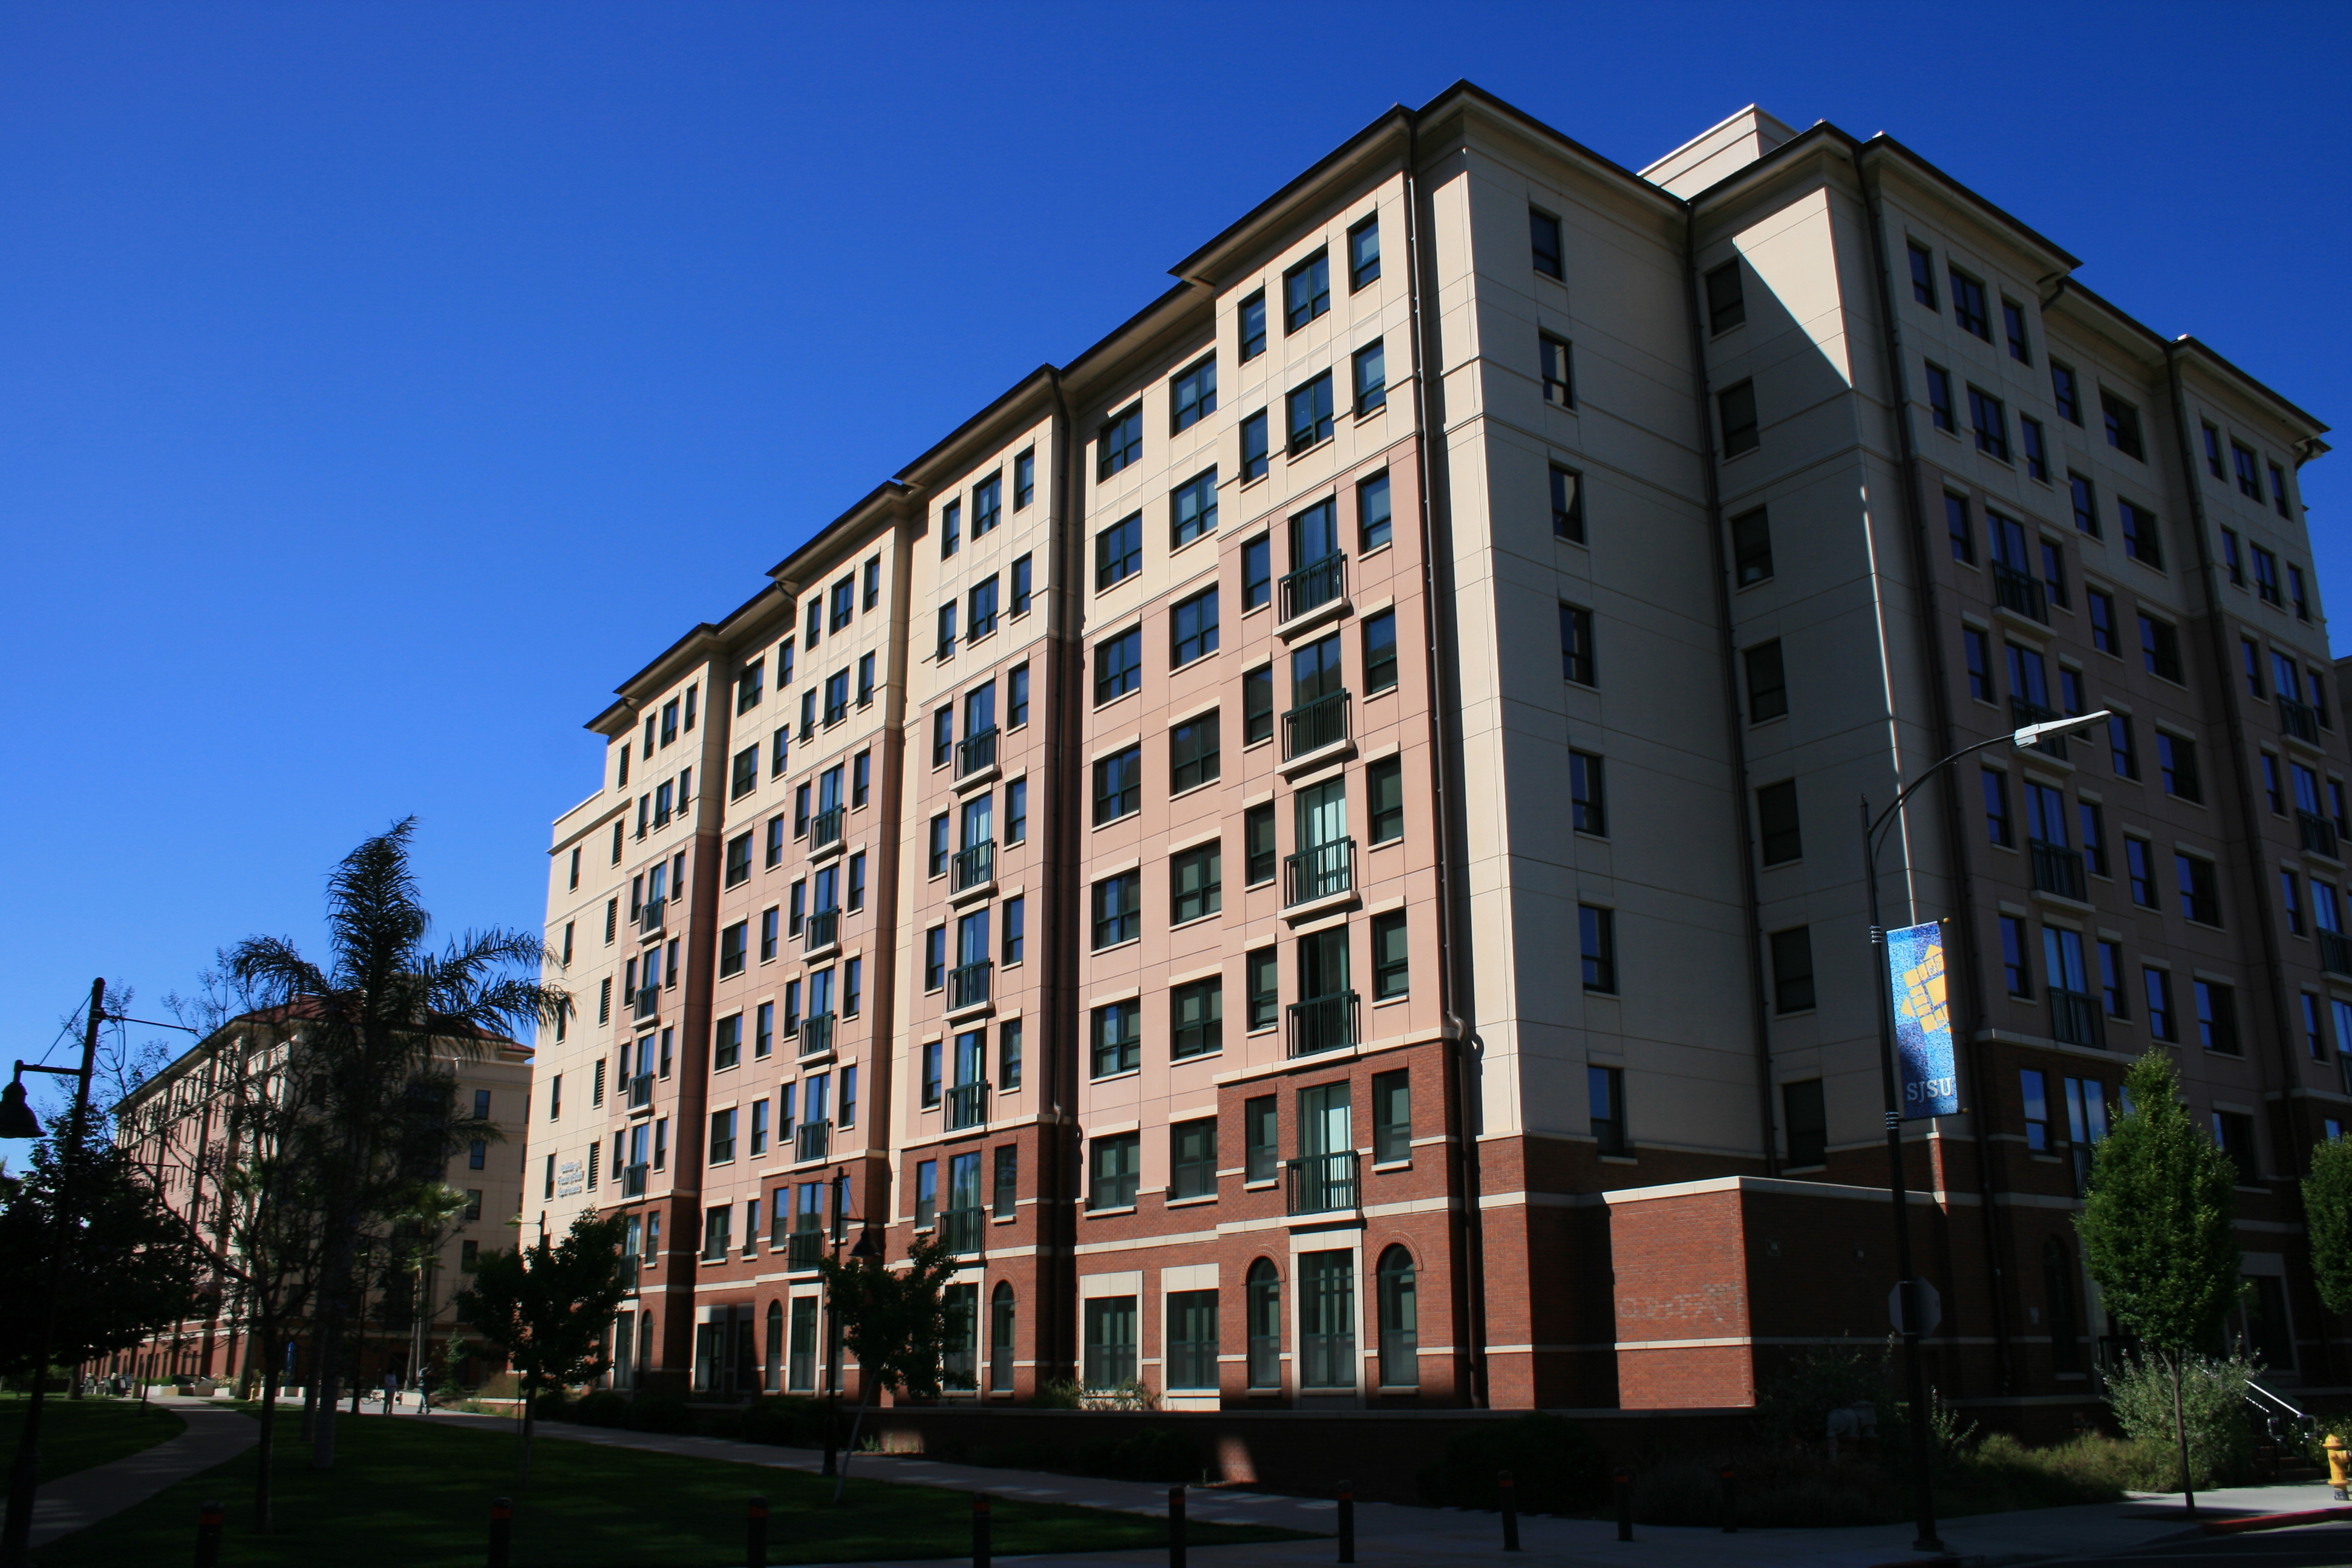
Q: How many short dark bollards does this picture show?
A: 9